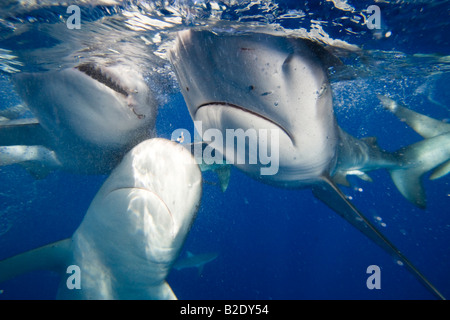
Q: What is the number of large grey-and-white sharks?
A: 3